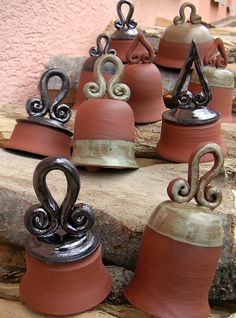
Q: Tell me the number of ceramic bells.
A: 10